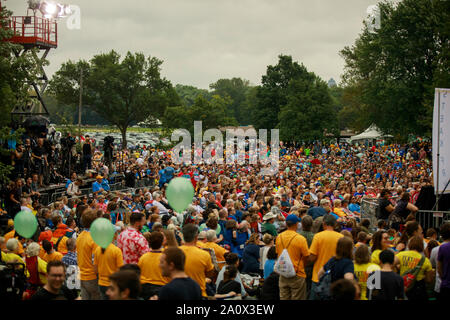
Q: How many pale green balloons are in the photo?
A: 3